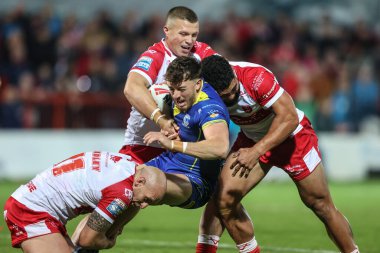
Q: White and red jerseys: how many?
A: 3